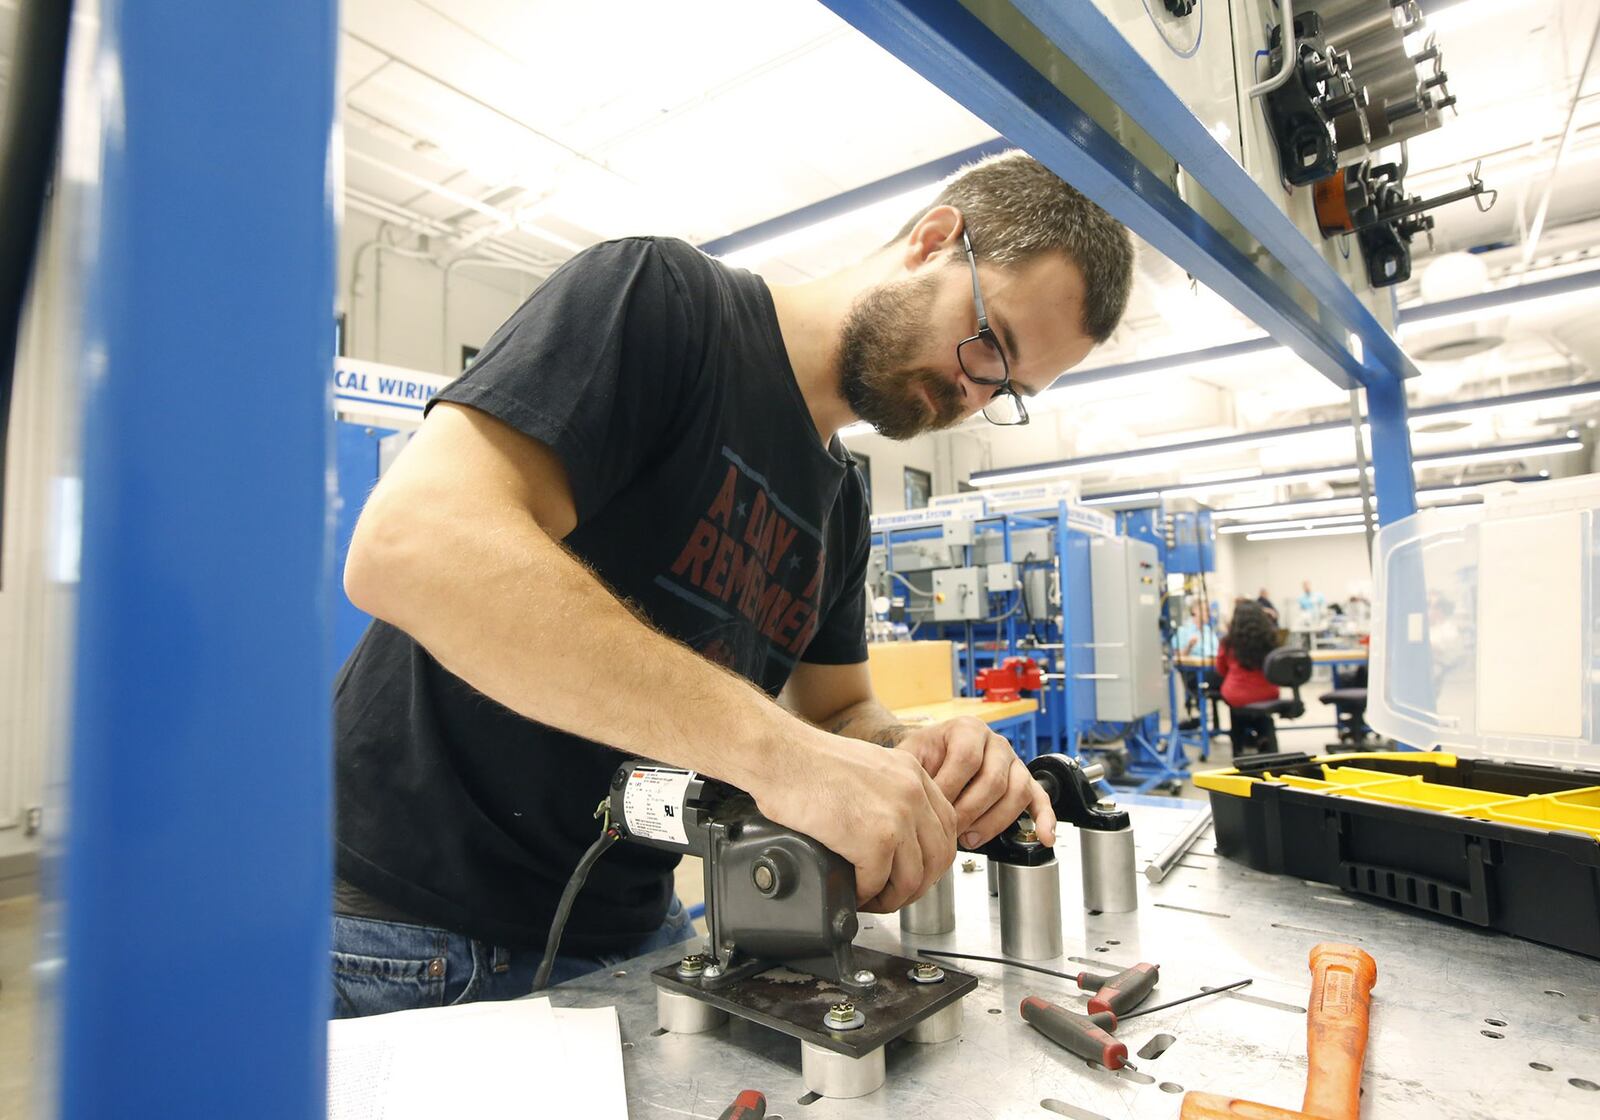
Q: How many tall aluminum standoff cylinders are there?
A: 4